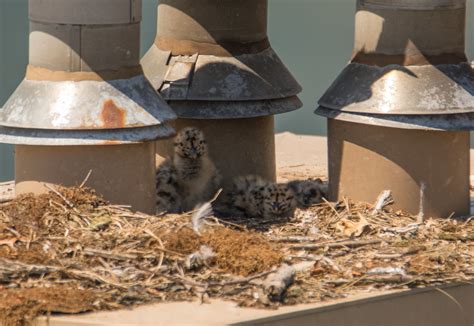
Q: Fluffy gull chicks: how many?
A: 3